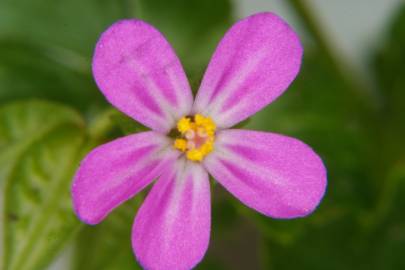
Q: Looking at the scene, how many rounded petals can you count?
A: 5